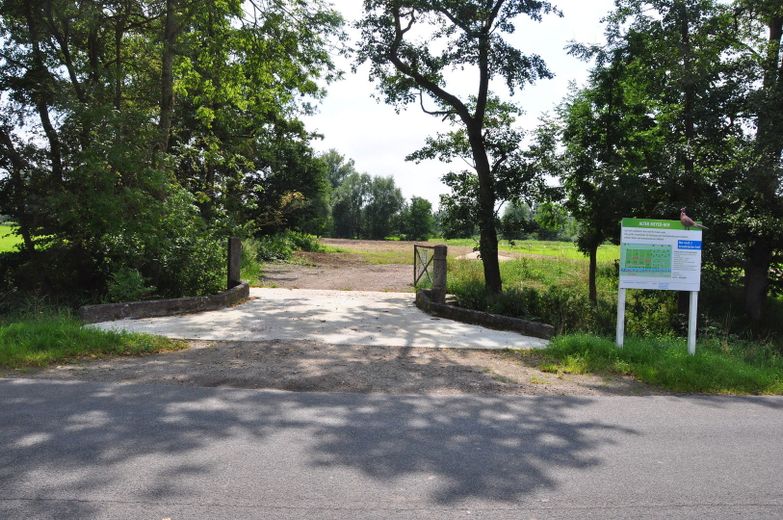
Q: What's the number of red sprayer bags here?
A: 0